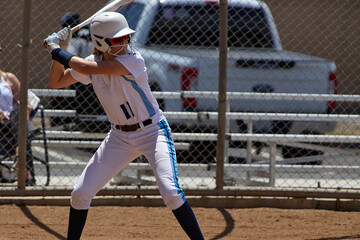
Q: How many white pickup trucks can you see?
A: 1